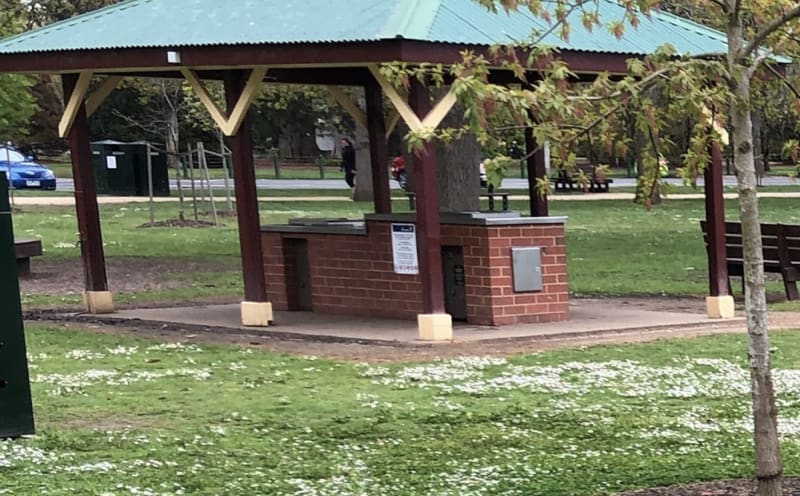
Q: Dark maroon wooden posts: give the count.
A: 6